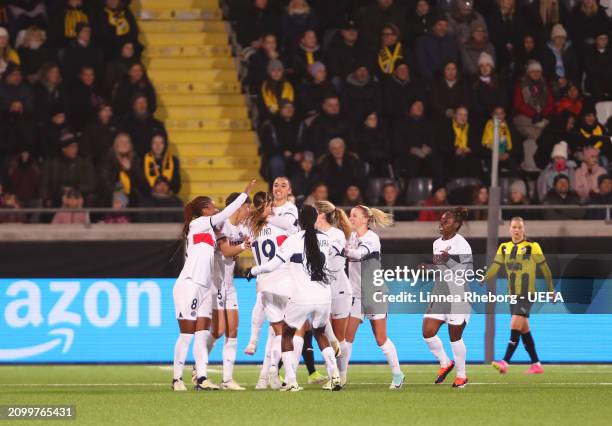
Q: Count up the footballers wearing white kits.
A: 8